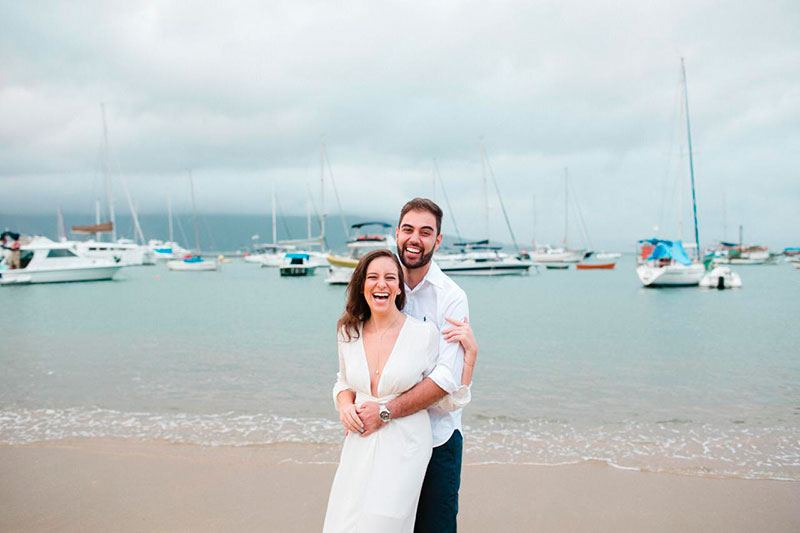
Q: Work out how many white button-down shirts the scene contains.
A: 1